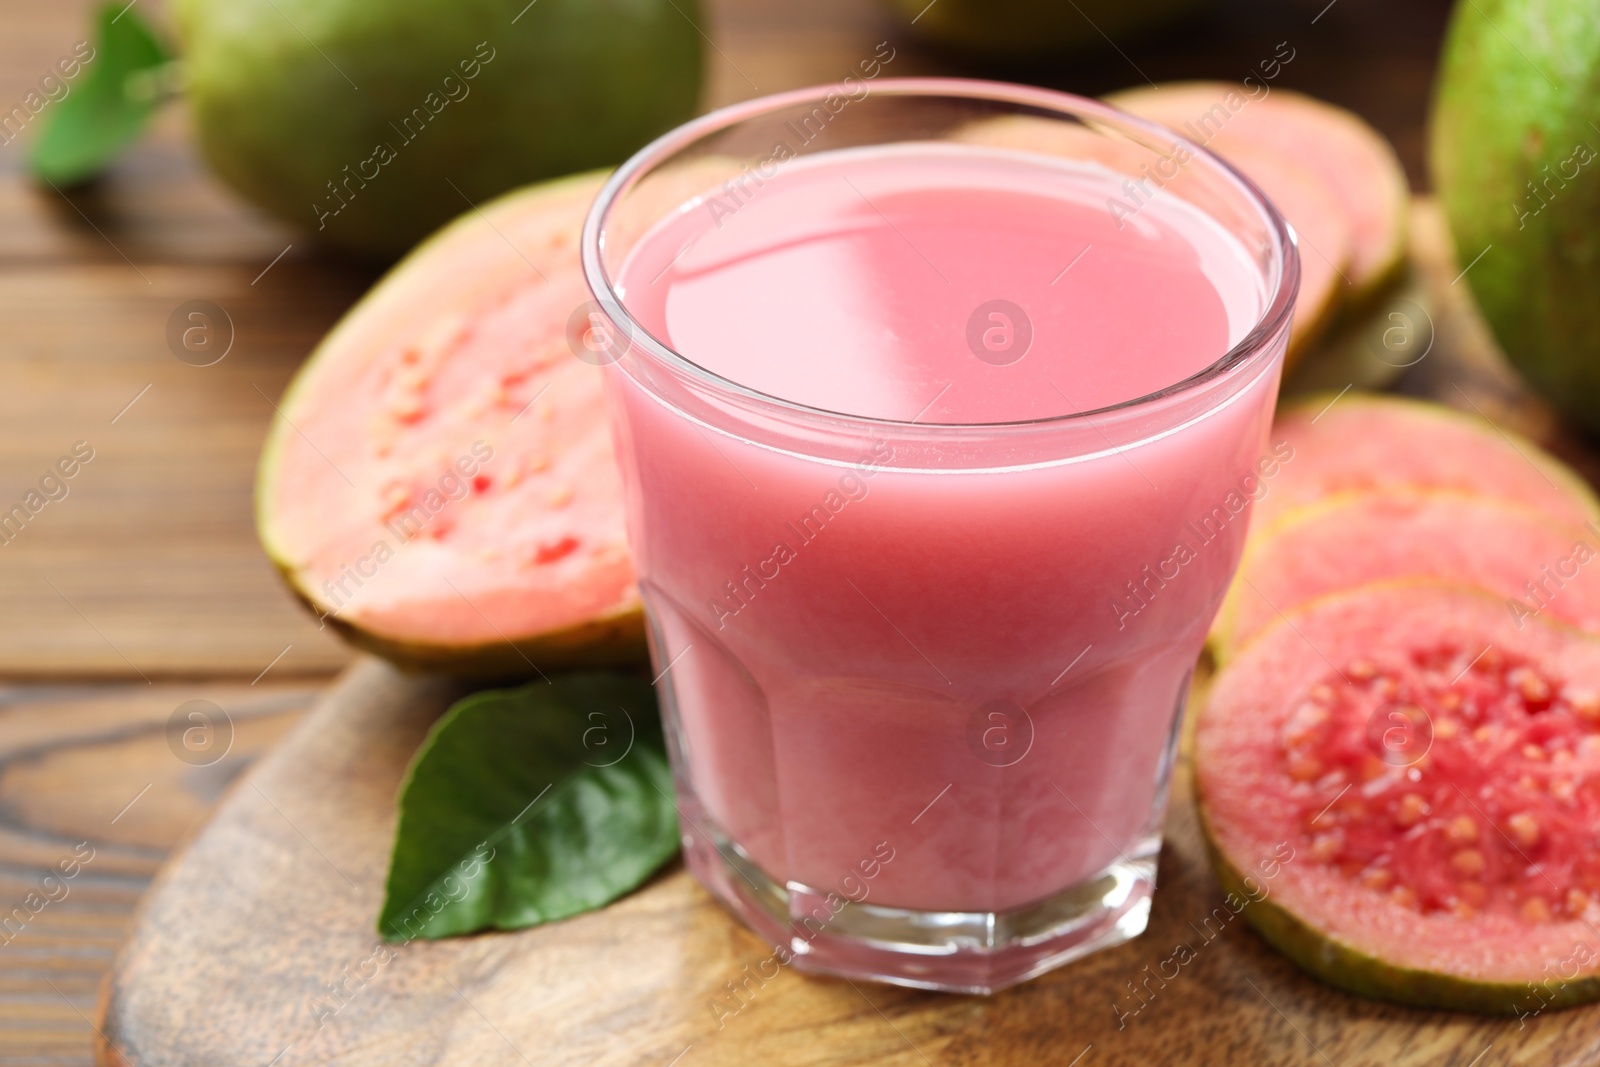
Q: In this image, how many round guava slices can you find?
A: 5